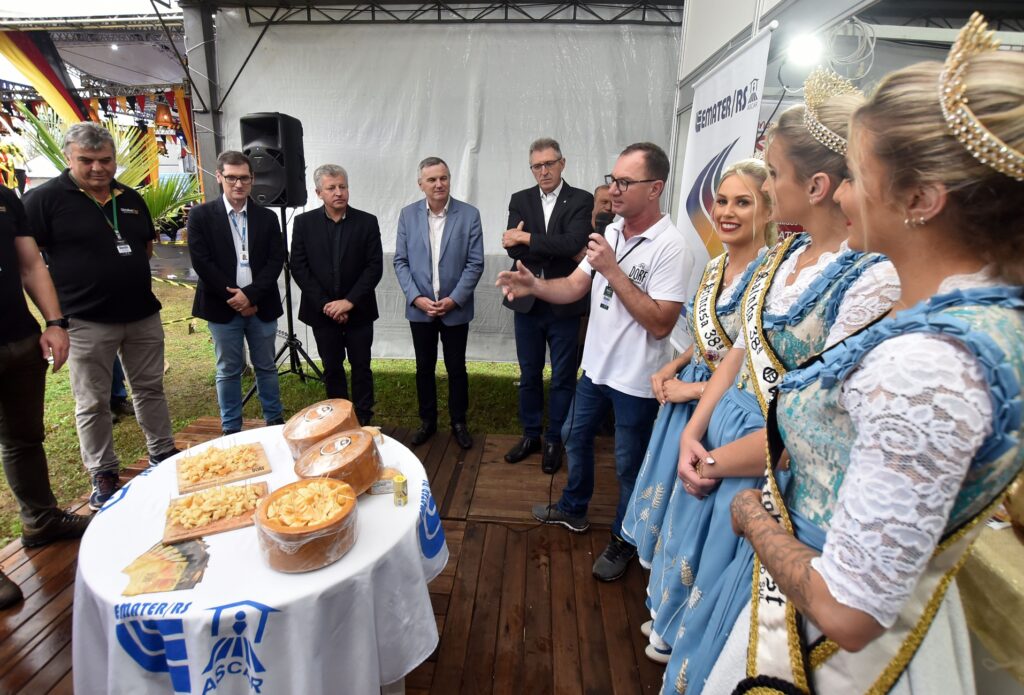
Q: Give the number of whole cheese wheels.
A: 2